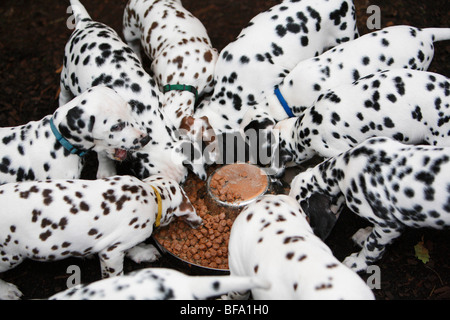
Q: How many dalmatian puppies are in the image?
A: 10